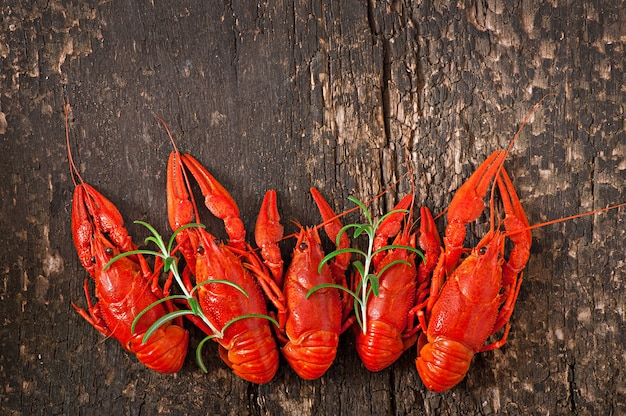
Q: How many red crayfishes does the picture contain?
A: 5